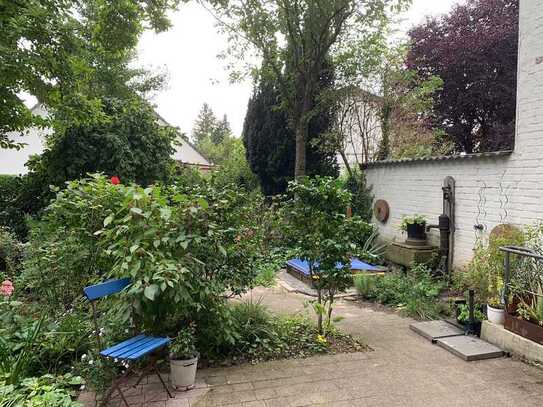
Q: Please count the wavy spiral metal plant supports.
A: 4